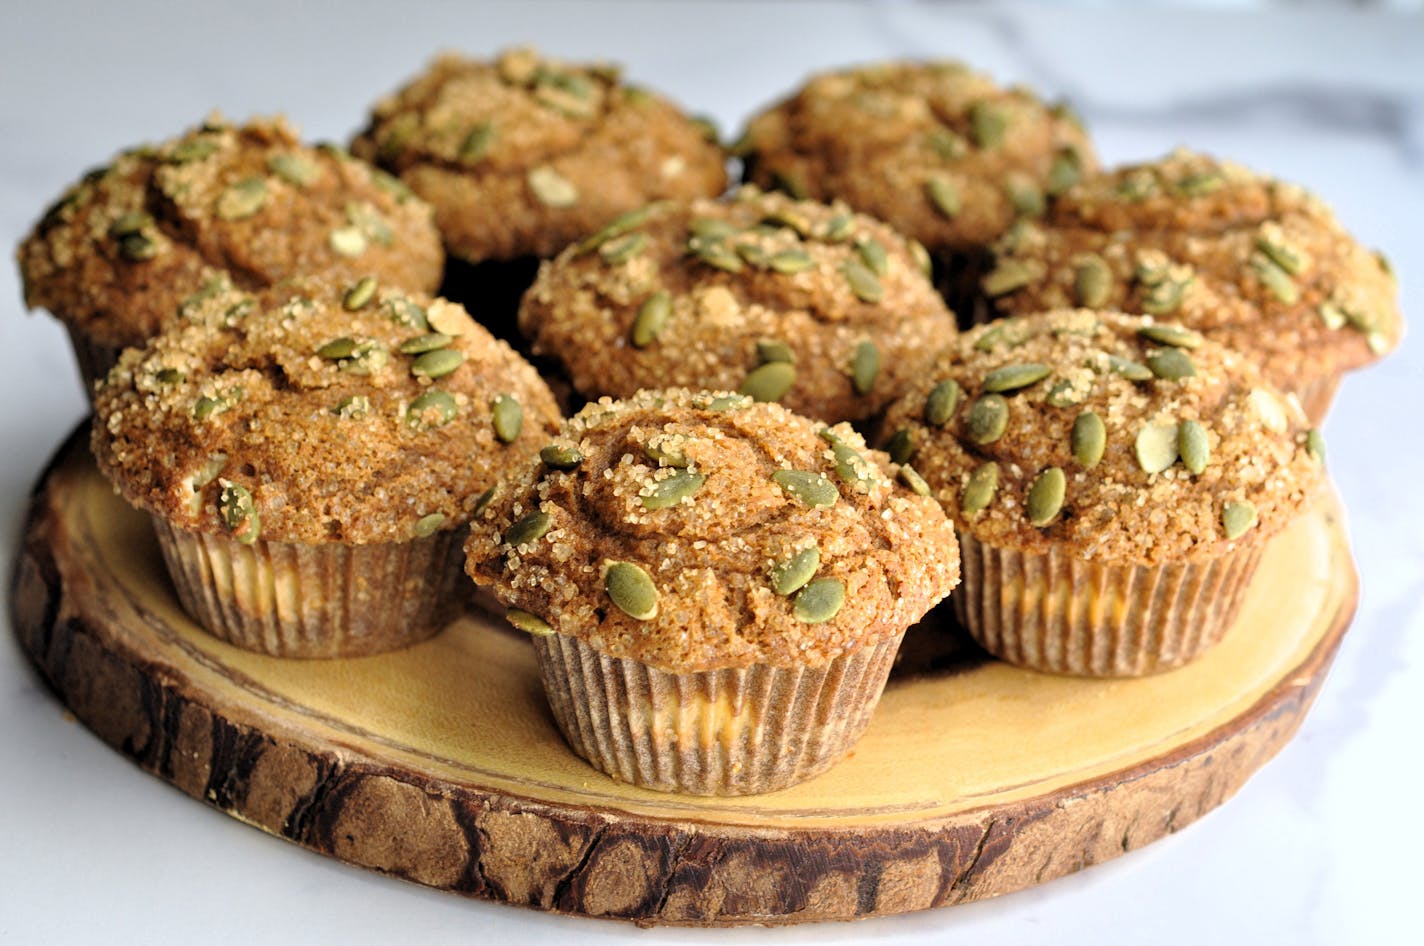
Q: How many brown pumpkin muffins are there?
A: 8